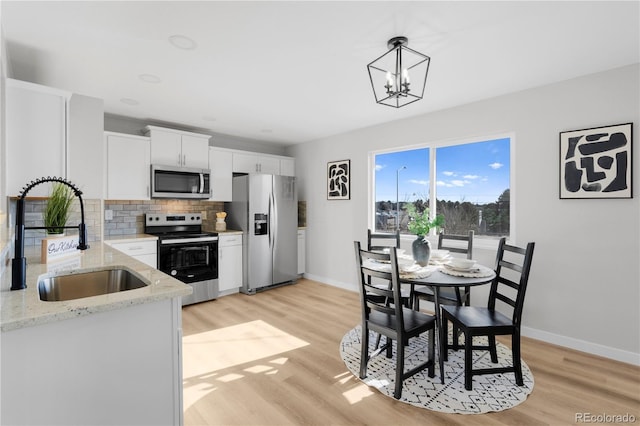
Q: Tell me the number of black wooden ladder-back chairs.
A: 4